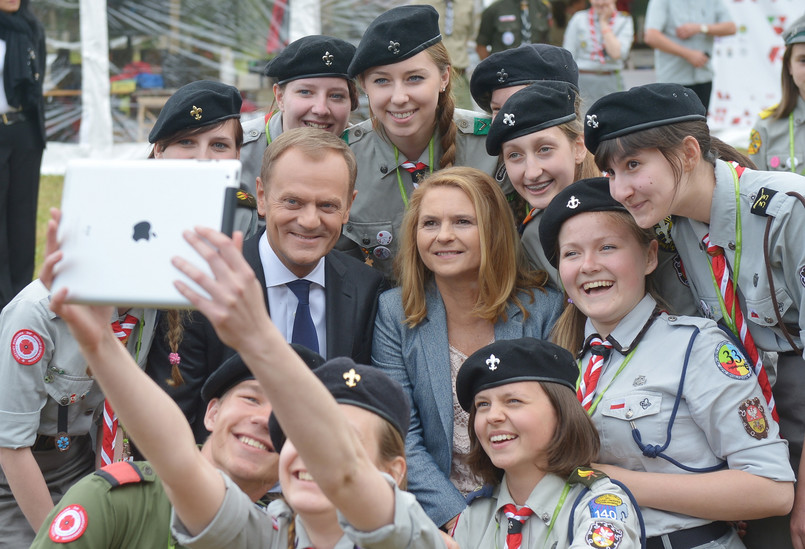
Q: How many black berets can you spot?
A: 10